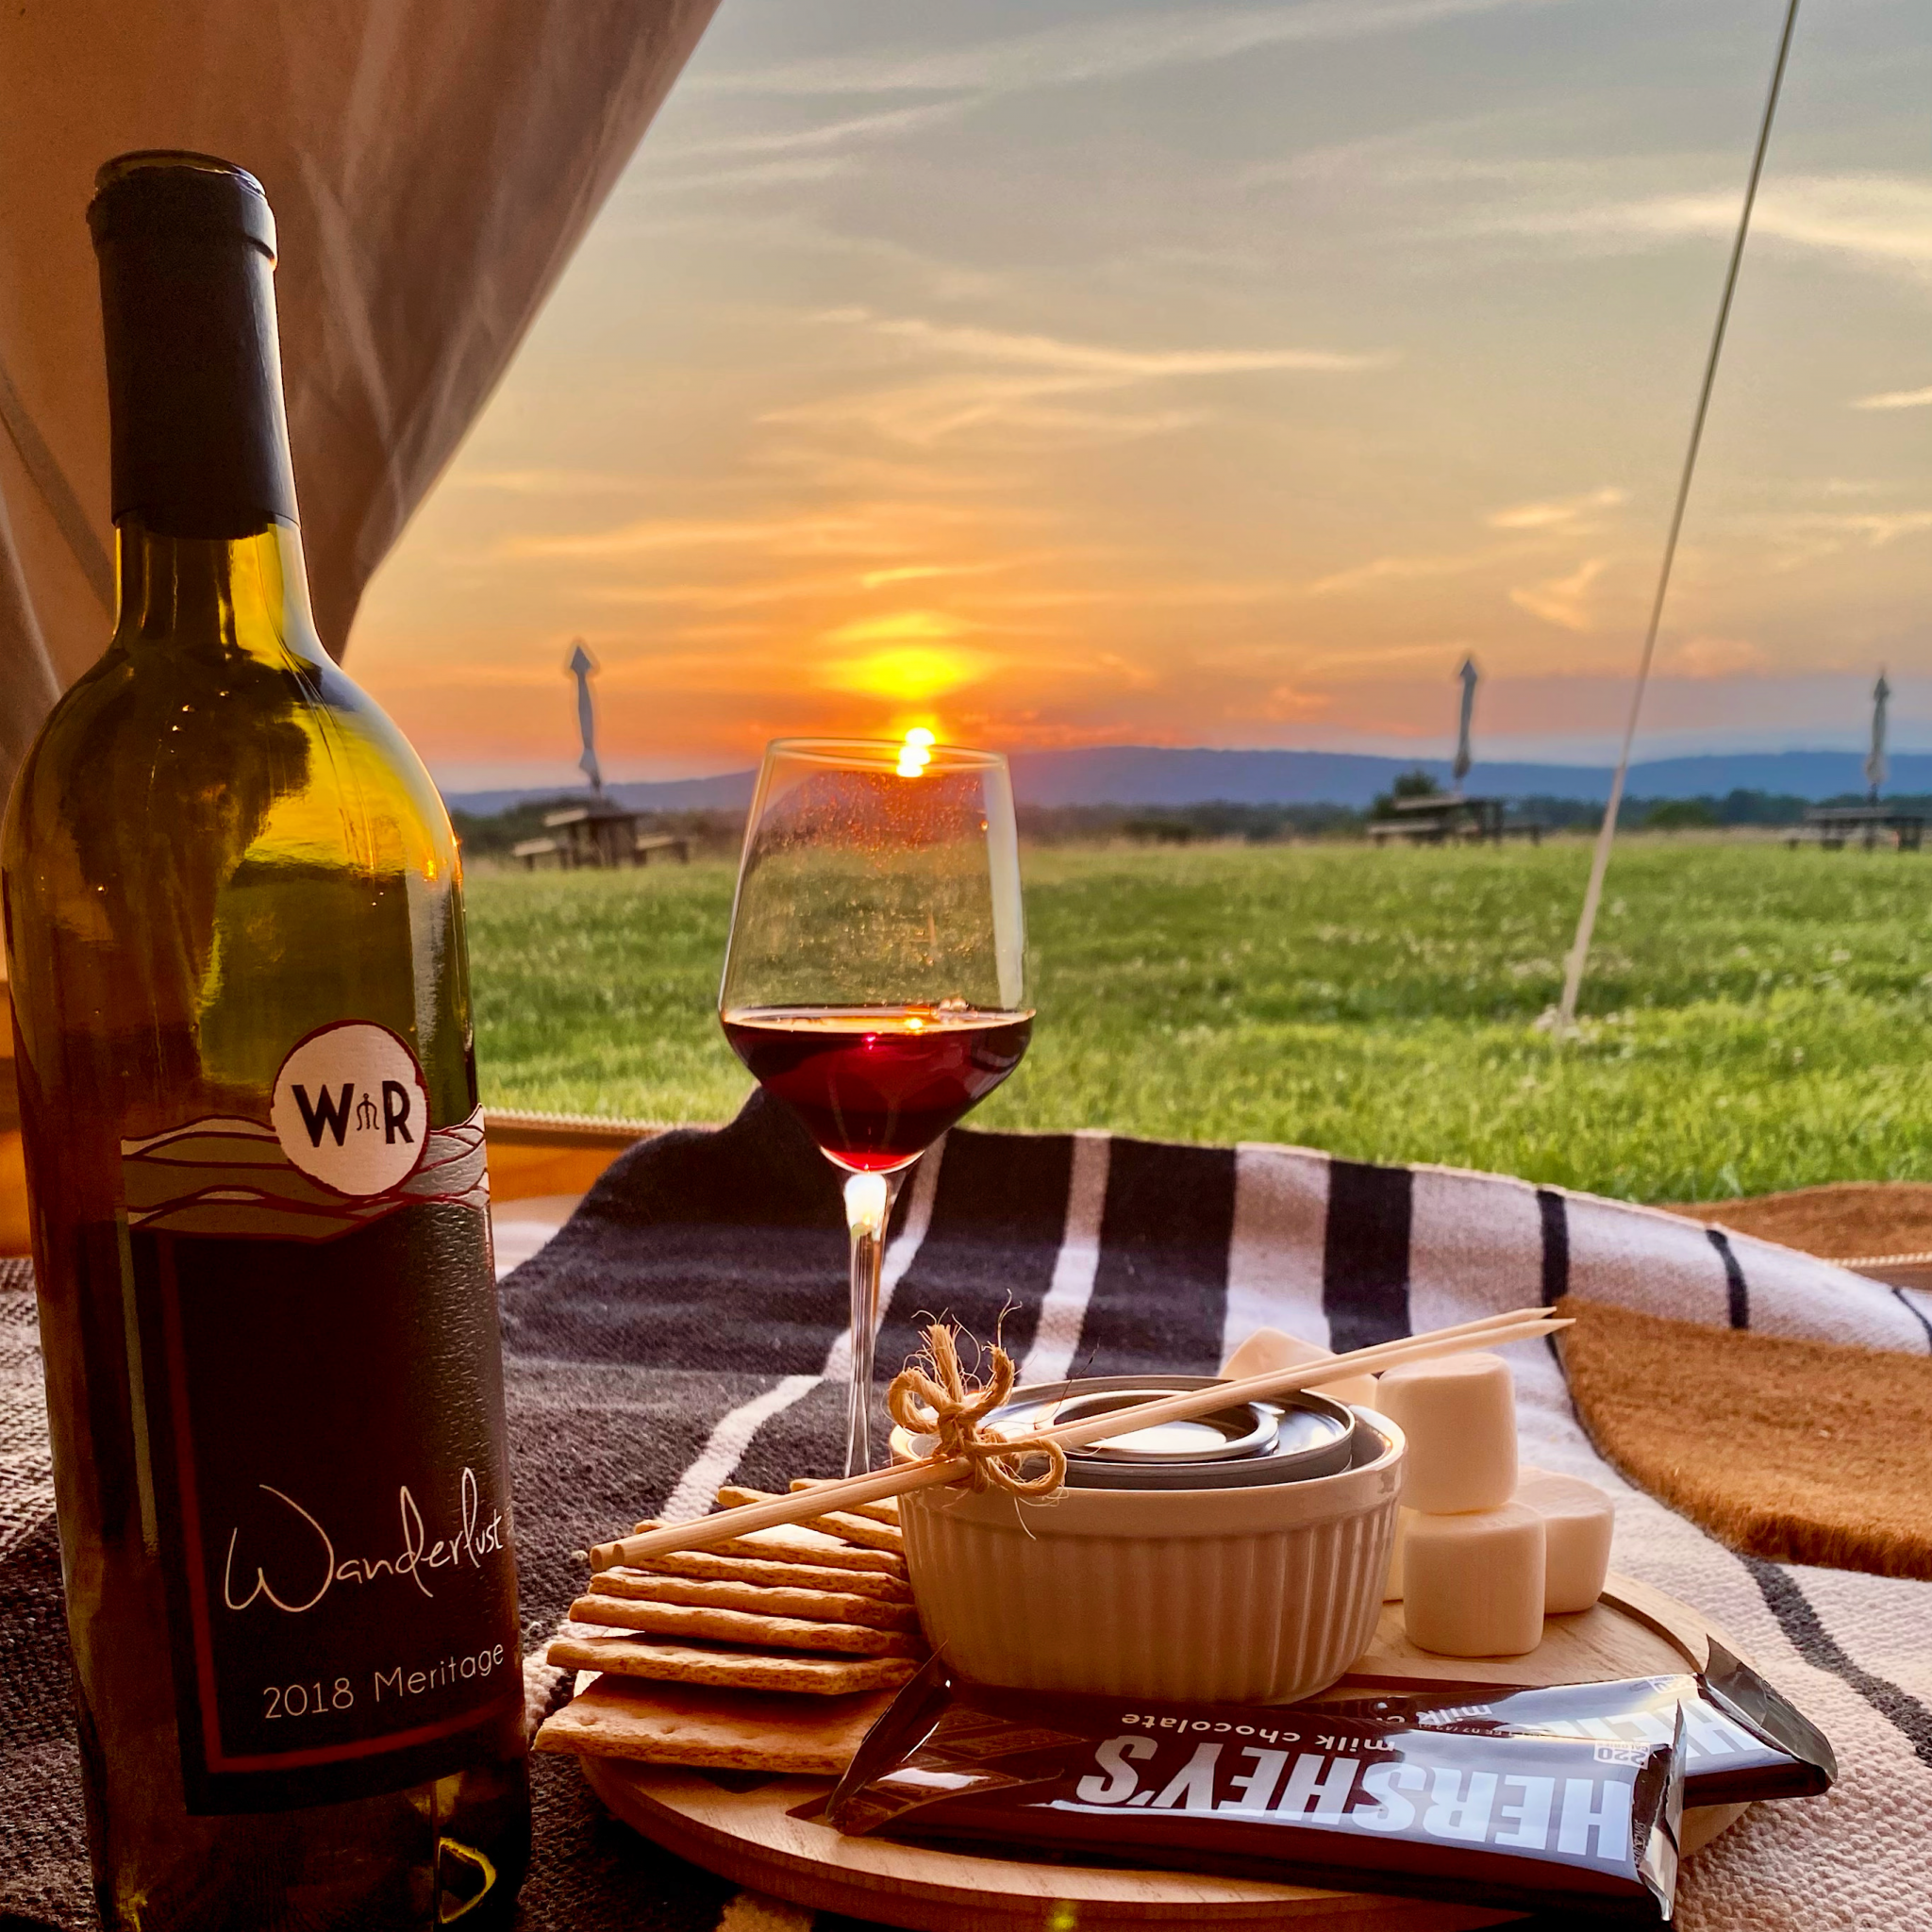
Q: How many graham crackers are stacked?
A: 8